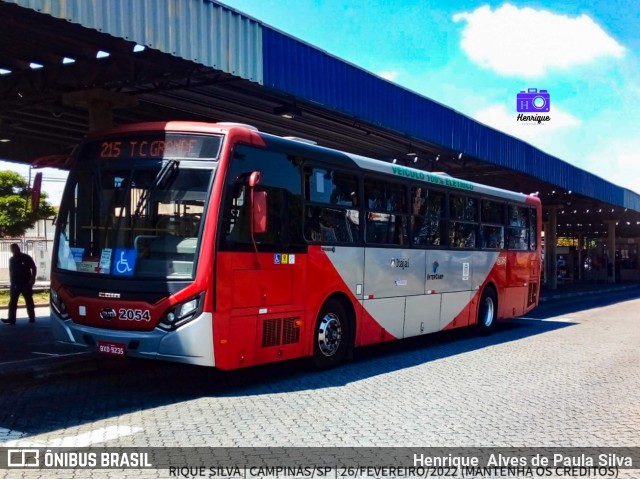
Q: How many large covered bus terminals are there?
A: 1